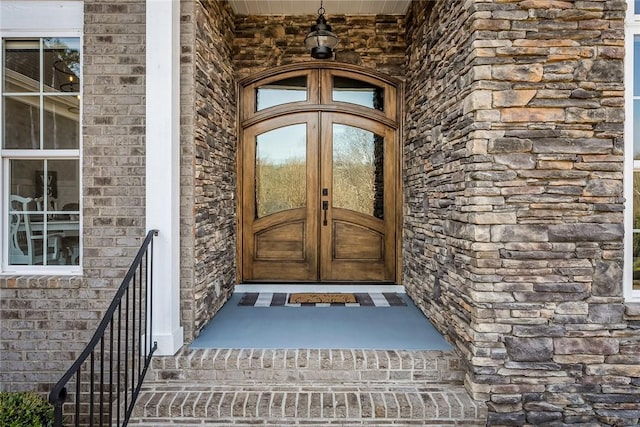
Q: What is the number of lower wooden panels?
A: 2